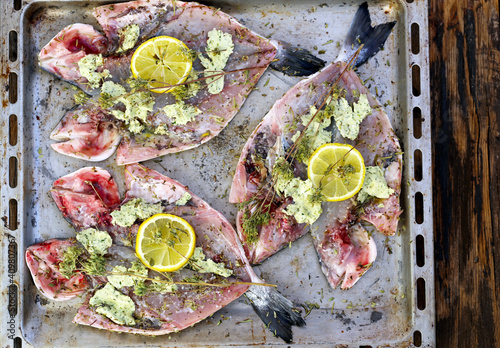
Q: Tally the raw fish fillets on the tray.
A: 3